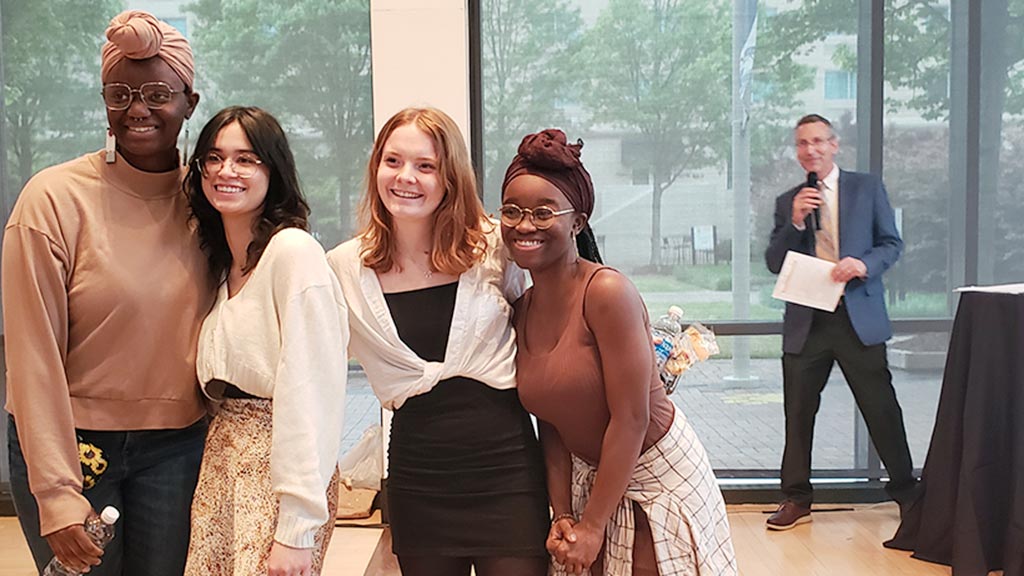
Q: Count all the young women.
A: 4